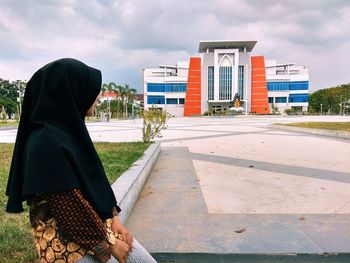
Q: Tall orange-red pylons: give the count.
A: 2